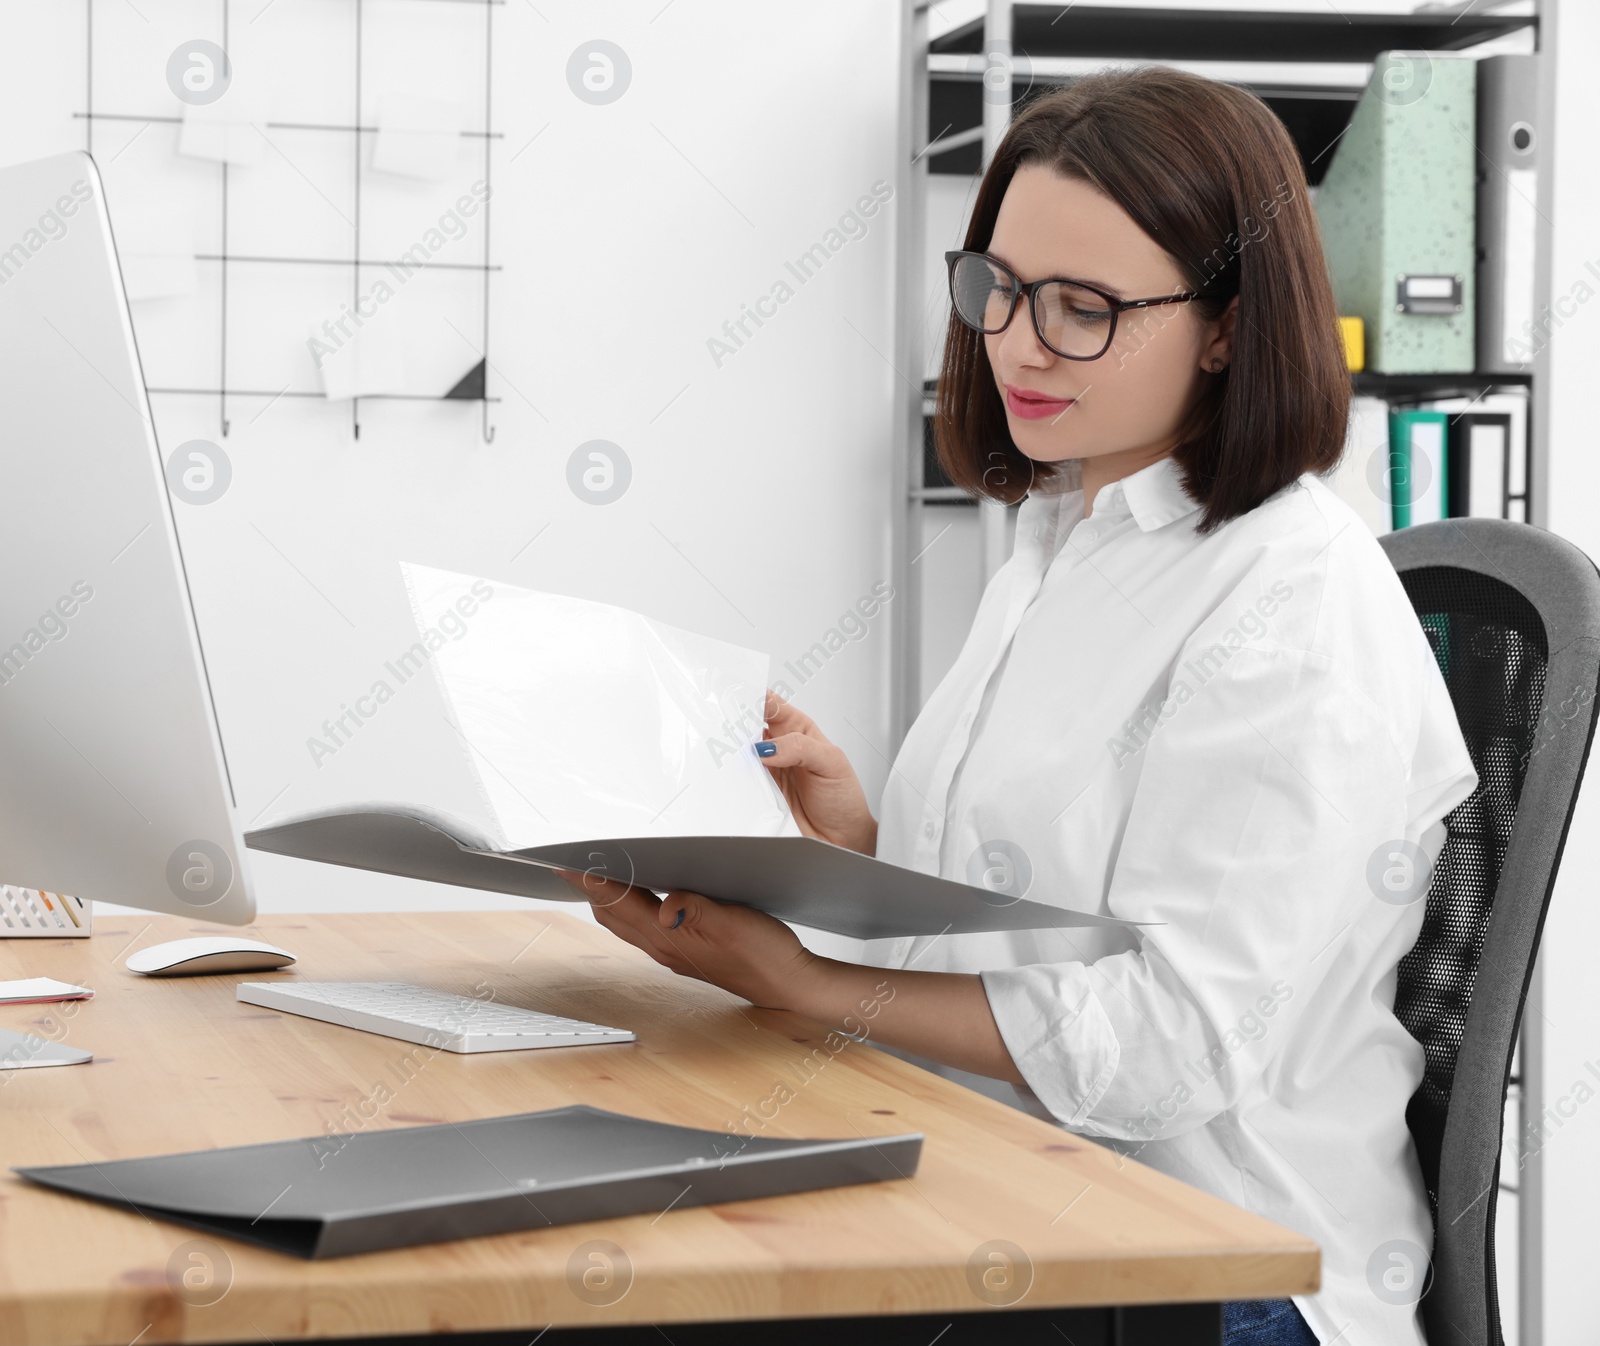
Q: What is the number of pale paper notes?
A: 4